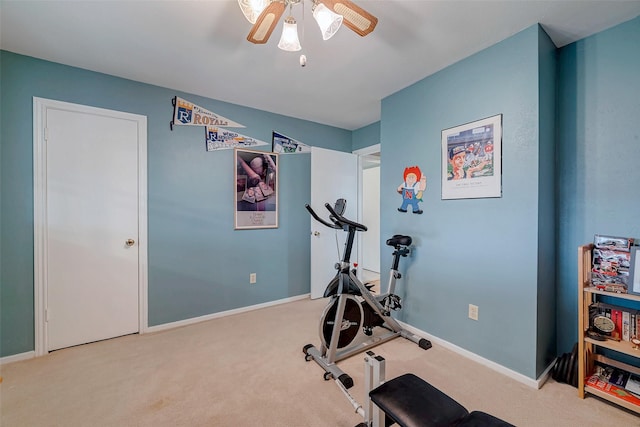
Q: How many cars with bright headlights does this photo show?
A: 0